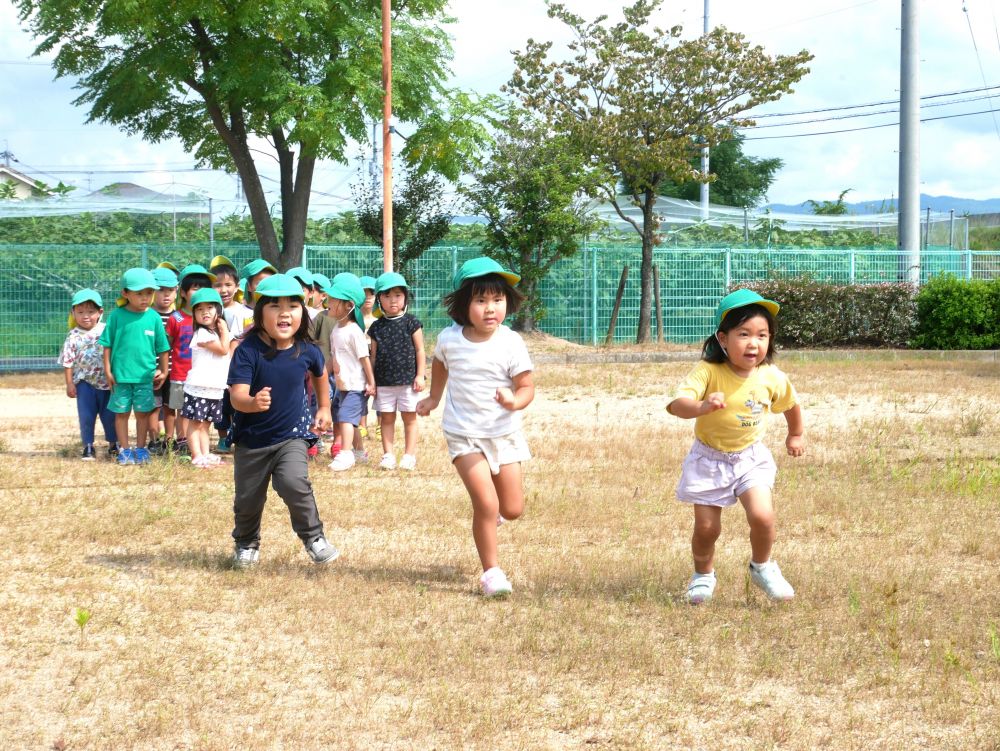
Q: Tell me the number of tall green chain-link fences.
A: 1